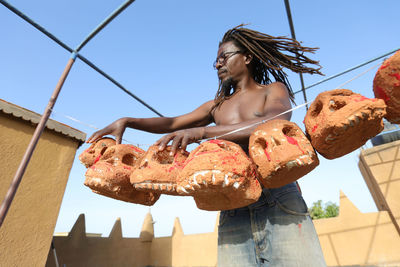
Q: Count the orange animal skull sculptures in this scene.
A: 7